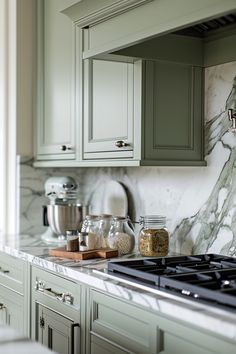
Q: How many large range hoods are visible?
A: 1